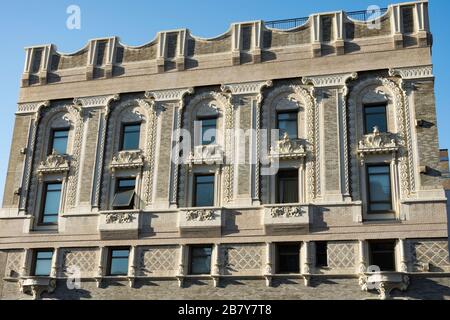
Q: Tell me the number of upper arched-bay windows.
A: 5